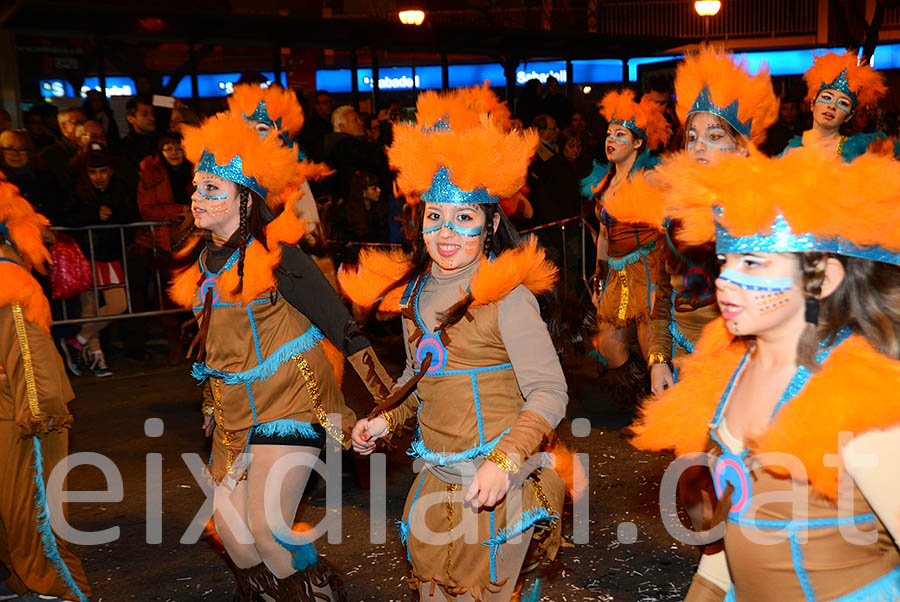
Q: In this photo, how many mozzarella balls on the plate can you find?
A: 0